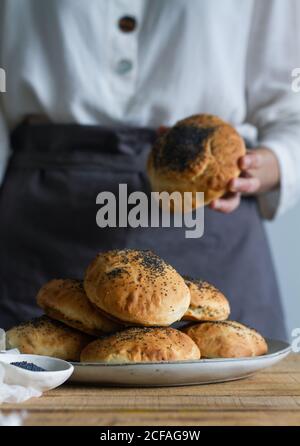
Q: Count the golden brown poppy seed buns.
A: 7